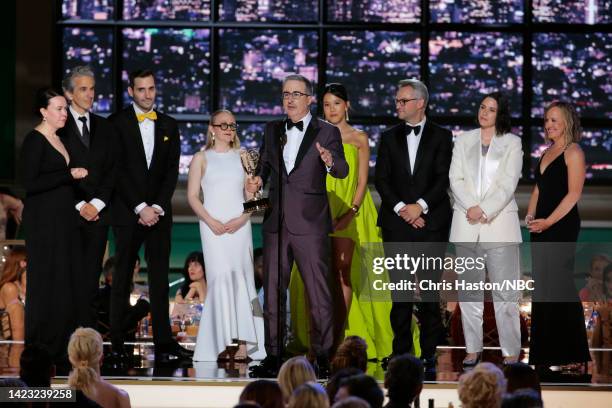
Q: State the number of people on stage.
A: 9